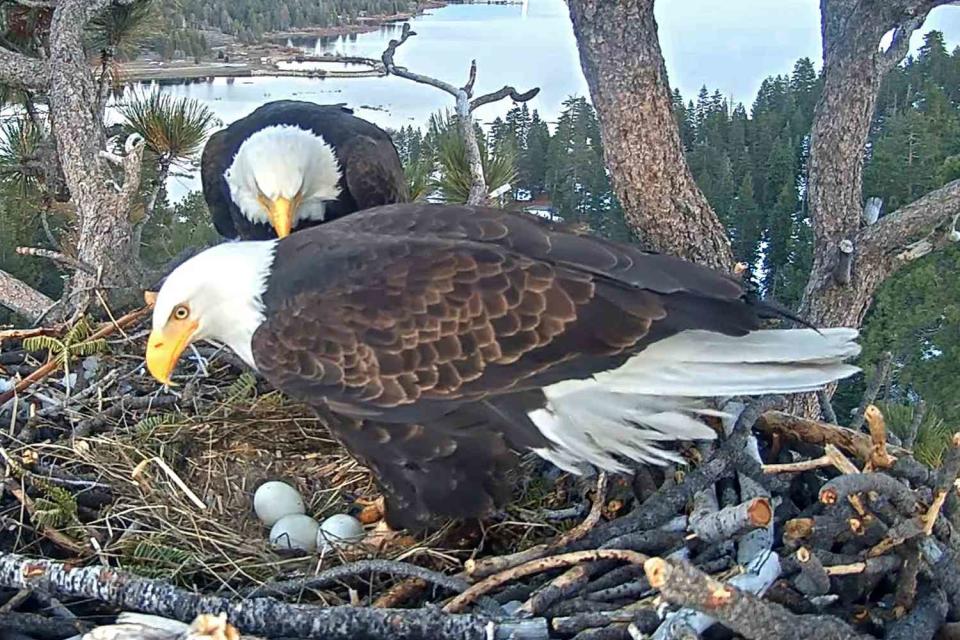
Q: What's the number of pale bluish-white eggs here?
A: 3